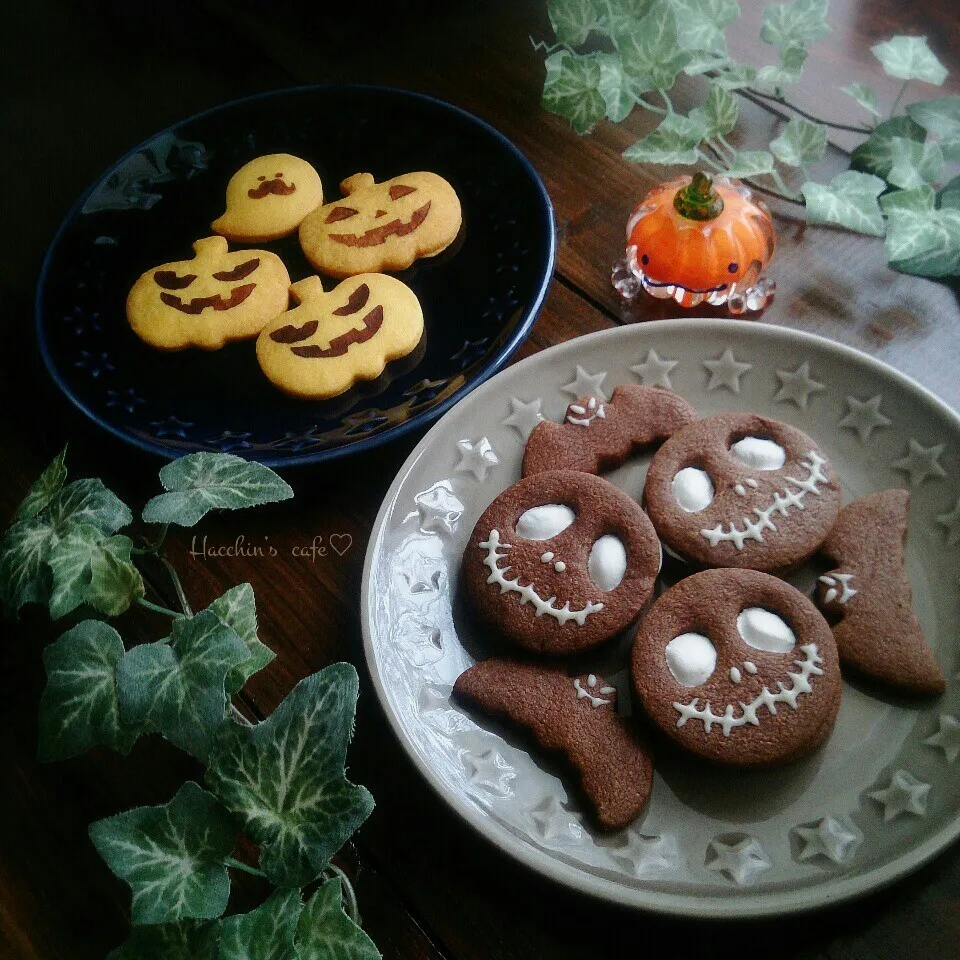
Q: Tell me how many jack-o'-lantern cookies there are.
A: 3